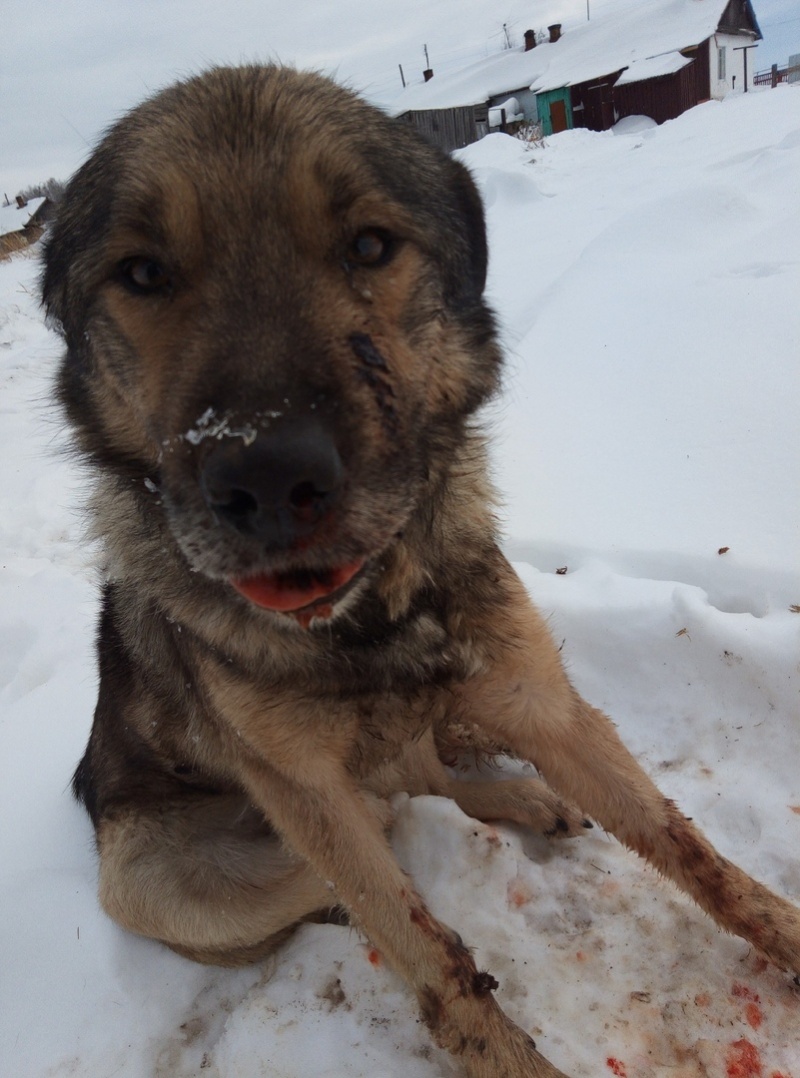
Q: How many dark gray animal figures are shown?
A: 0